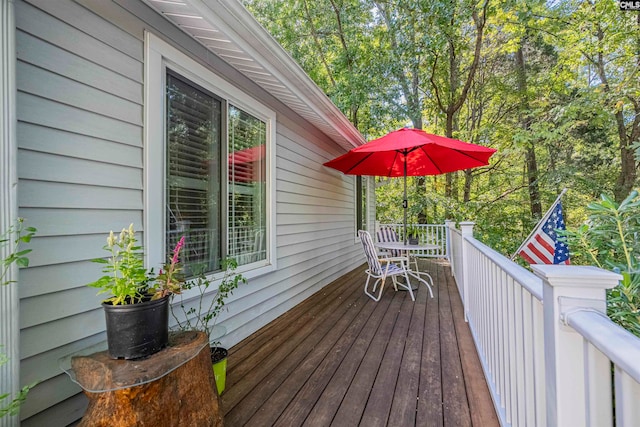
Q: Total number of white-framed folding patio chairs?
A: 2